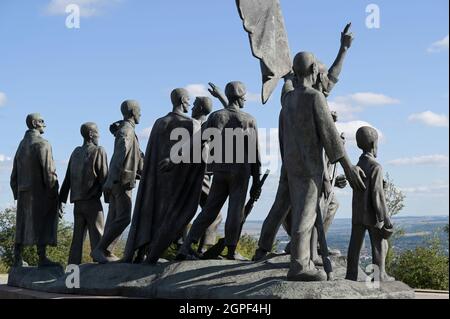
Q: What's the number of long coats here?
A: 2